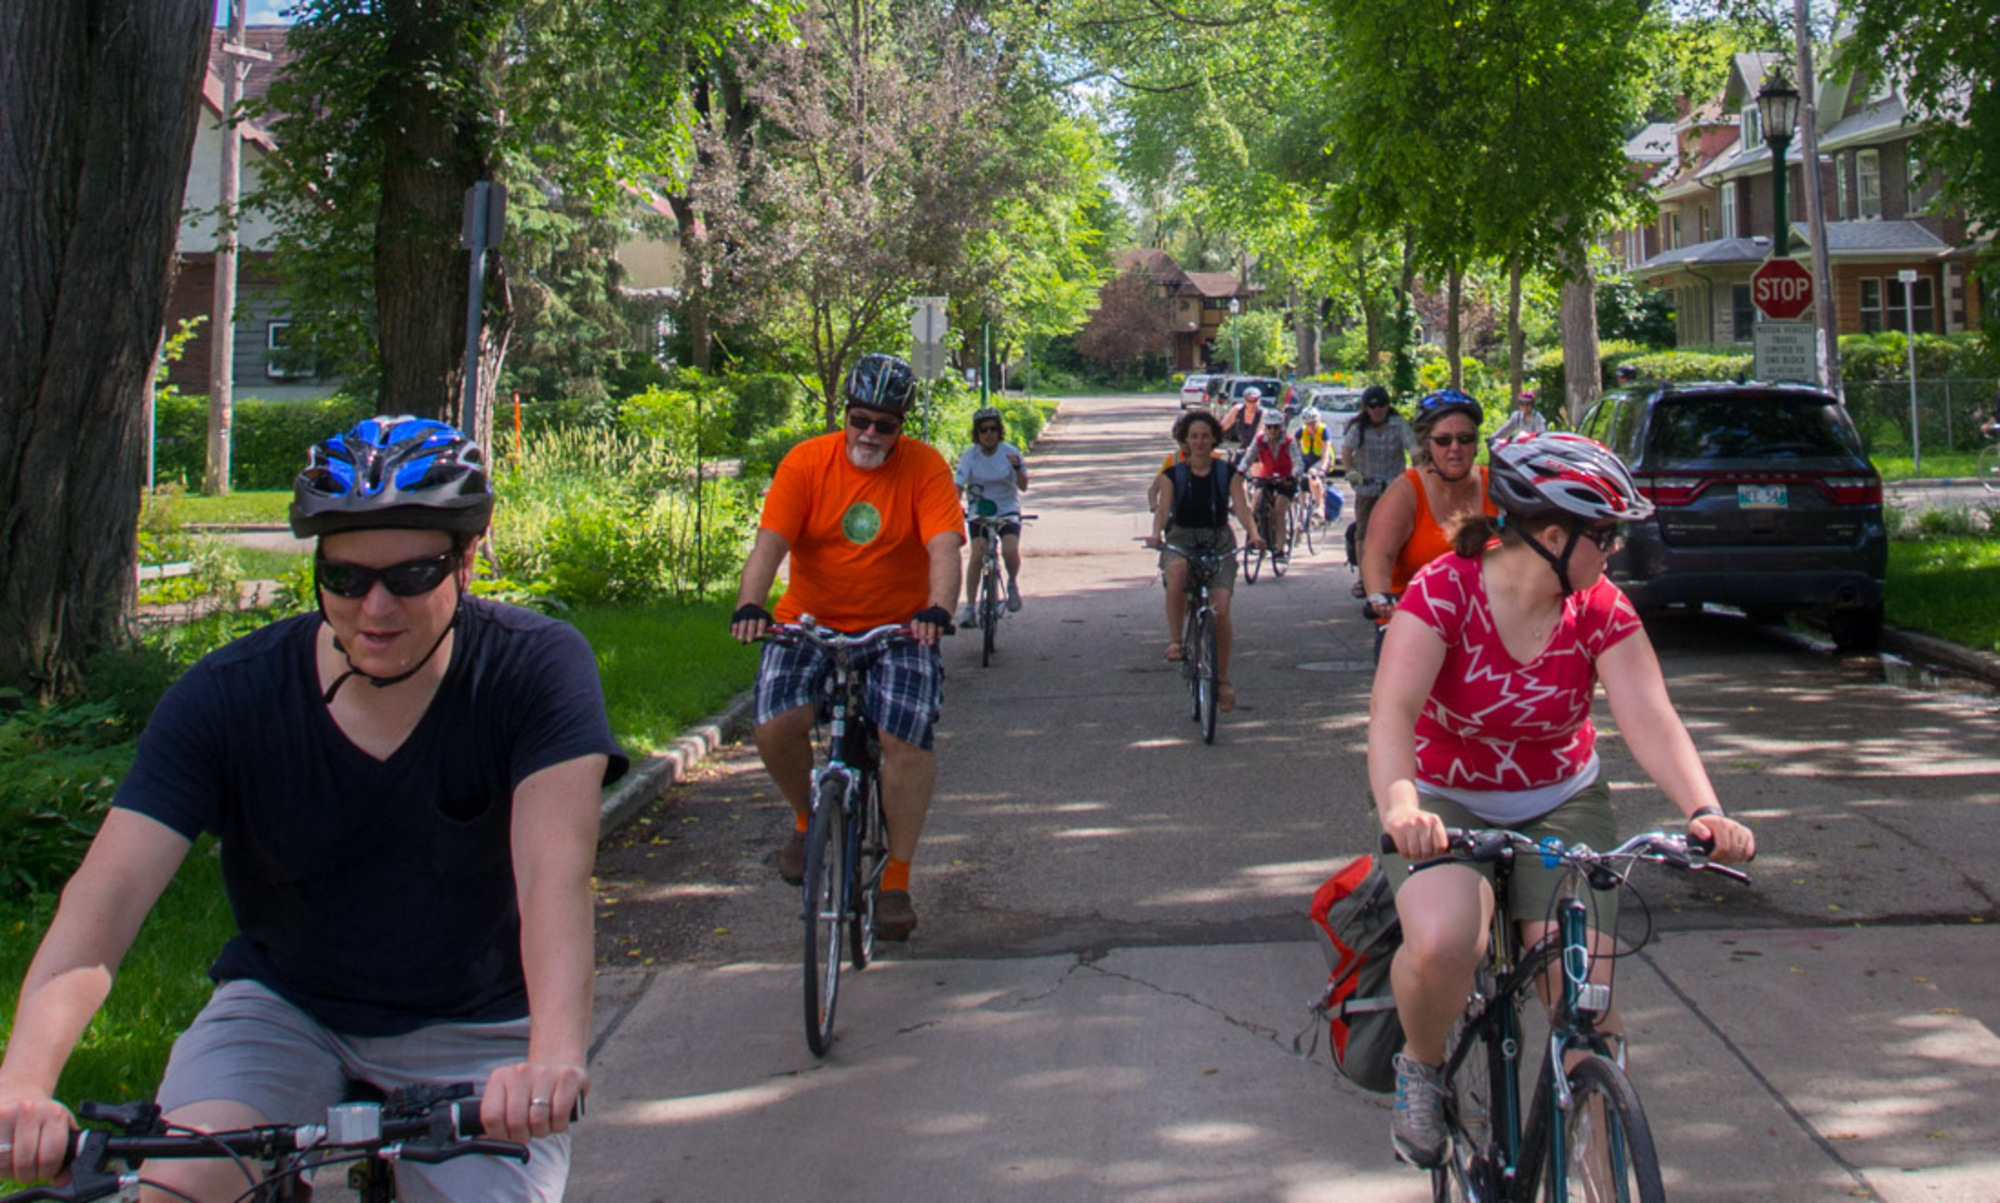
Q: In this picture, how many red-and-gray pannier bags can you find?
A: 1